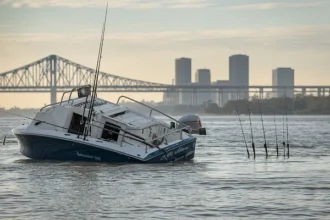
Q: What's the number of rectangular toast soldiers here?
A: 0